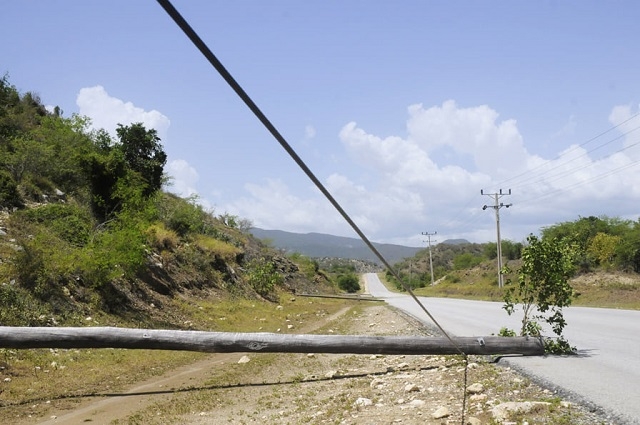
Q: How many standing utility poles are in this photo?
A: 2